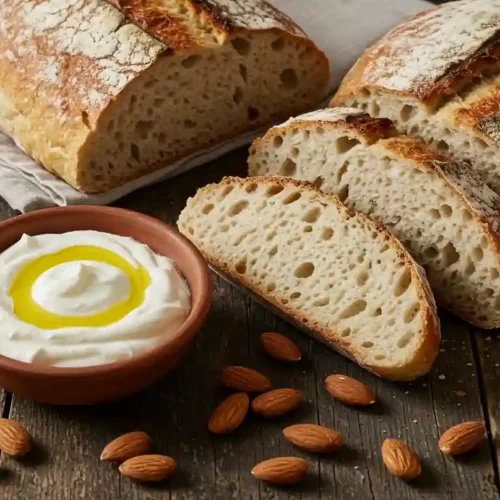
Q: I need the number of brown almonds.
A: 12